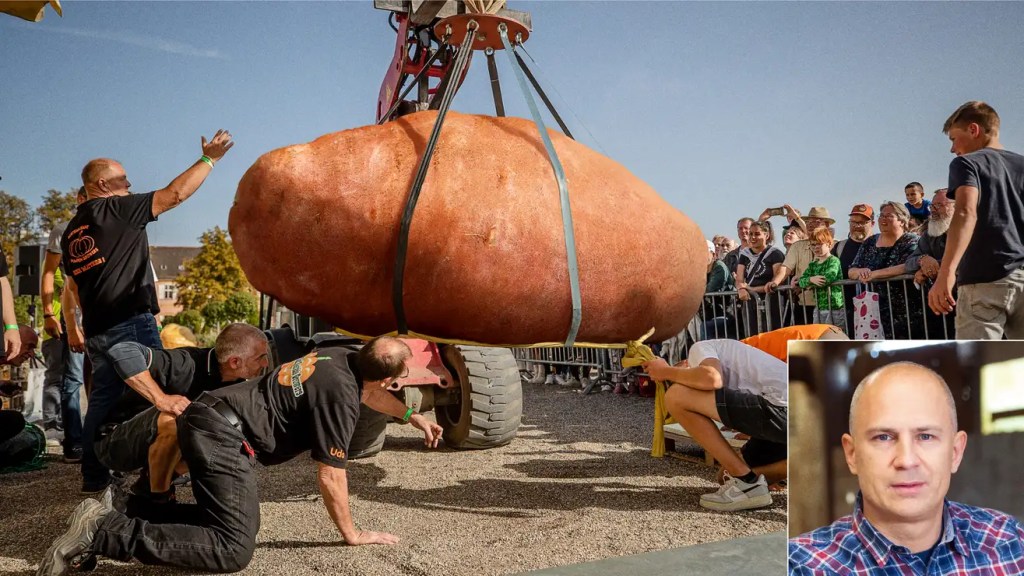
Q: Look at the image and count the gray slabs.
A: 1